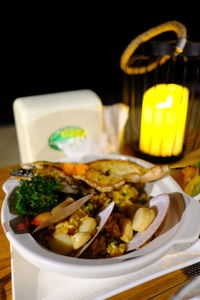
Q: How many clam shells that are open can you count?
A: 3